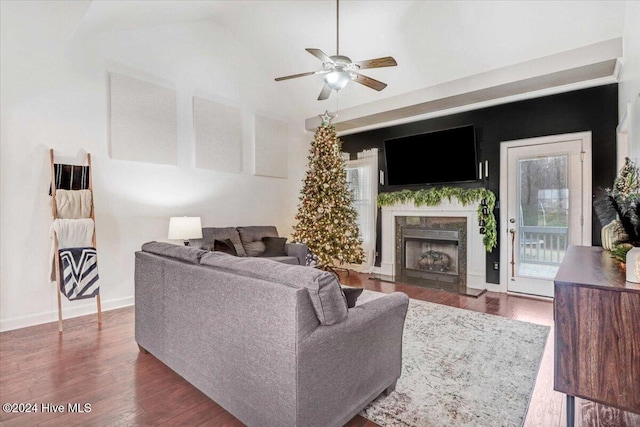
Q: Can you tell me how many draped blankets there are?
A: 4